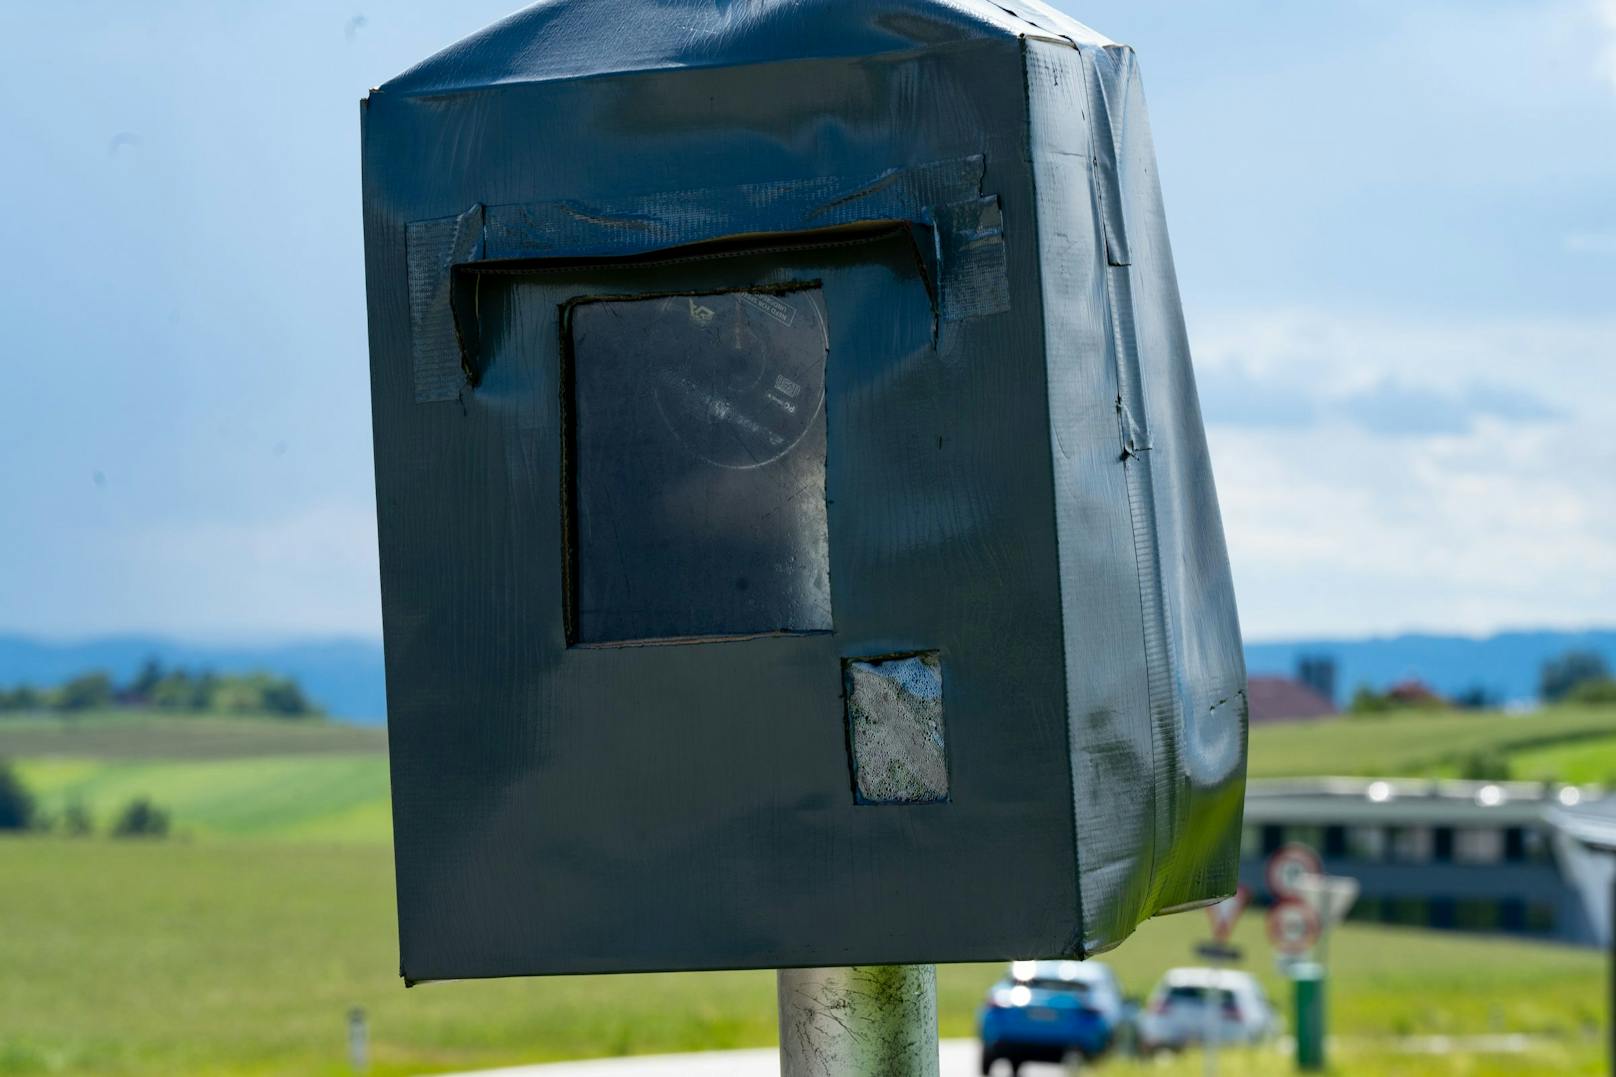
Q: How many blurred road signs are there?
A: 4